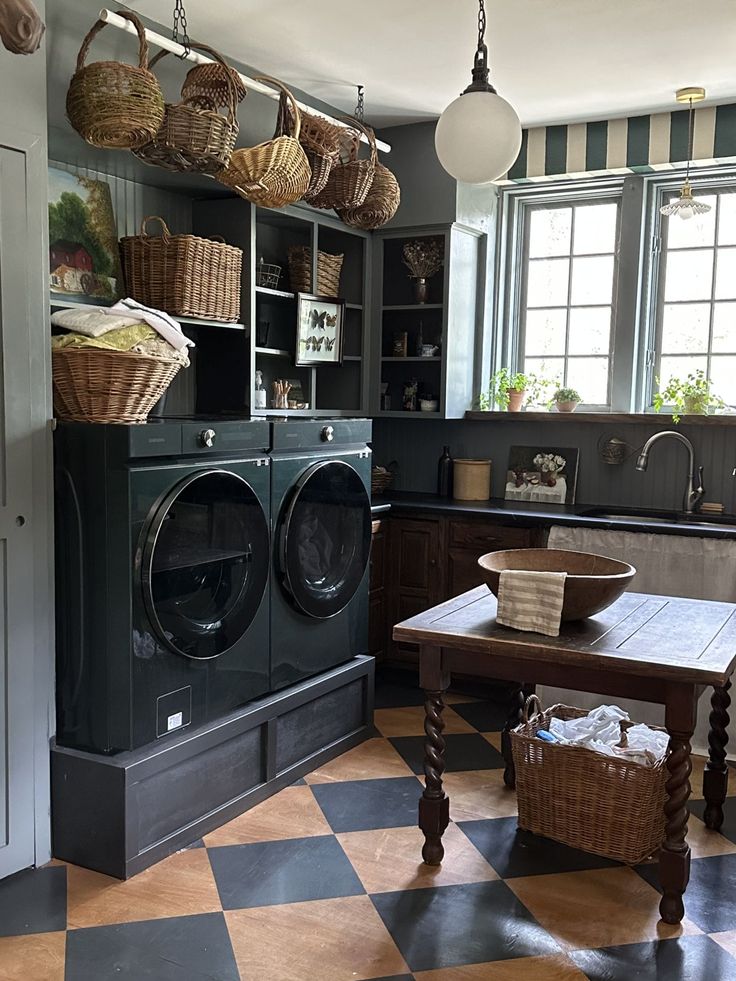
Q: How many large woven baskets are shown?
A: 3